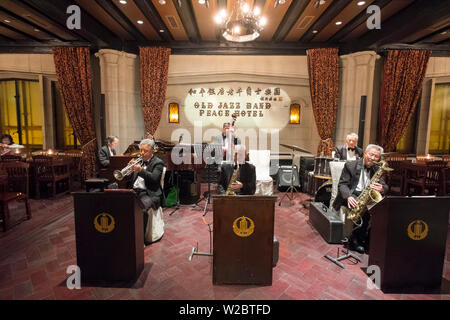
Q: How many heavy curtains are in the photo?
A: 4